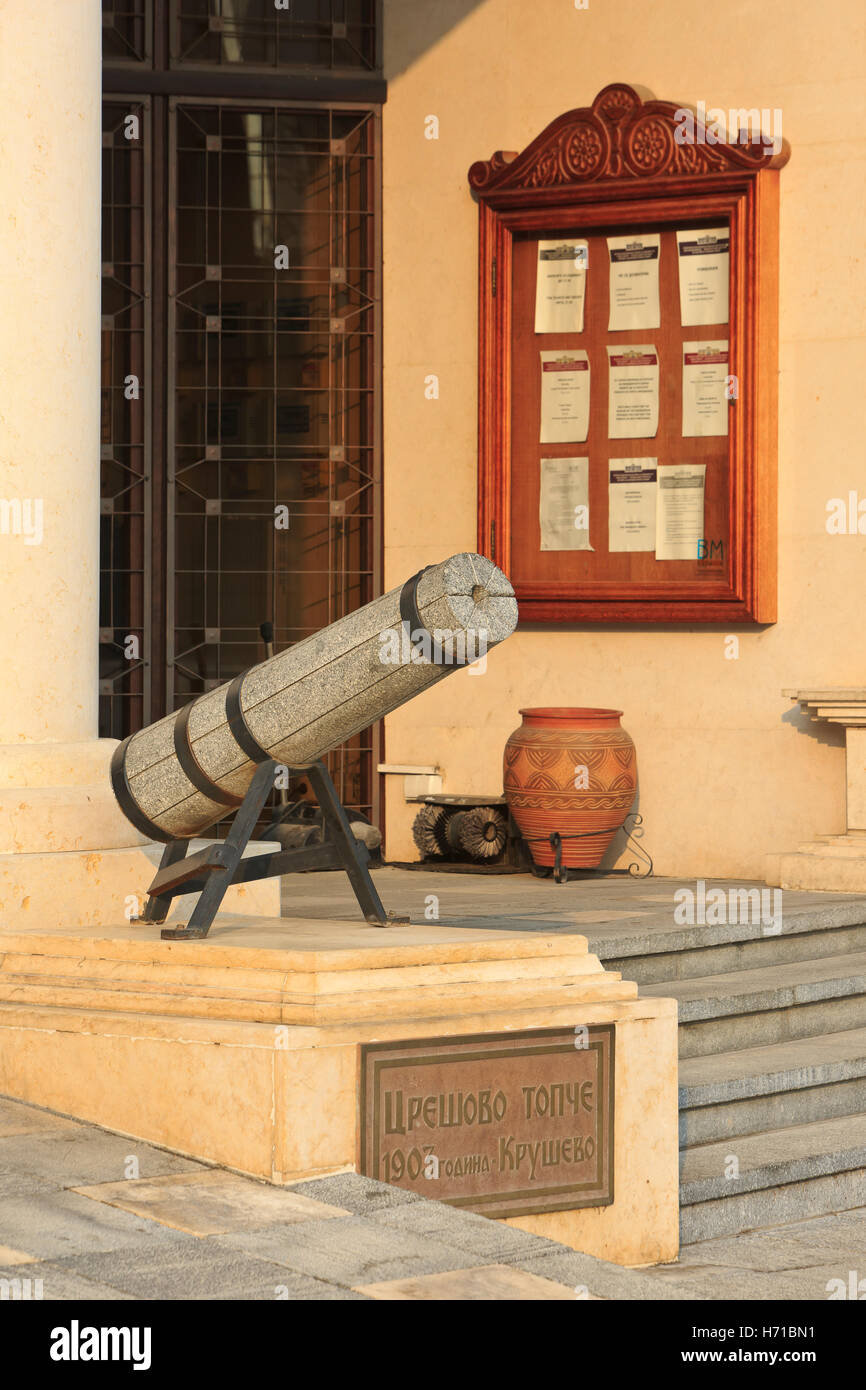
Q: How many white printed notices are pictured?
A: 9